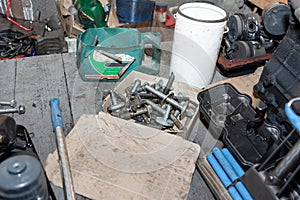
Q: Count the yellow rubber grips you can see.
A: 0